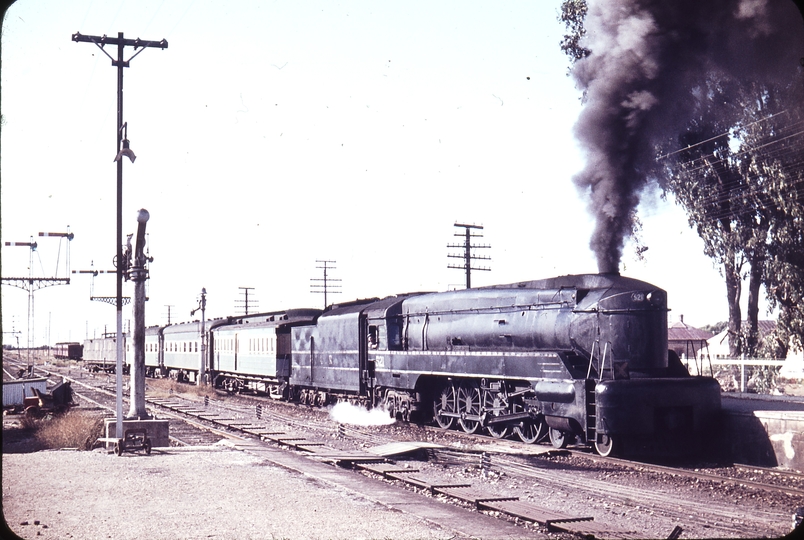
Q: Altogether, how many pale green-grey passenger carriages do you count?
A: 3